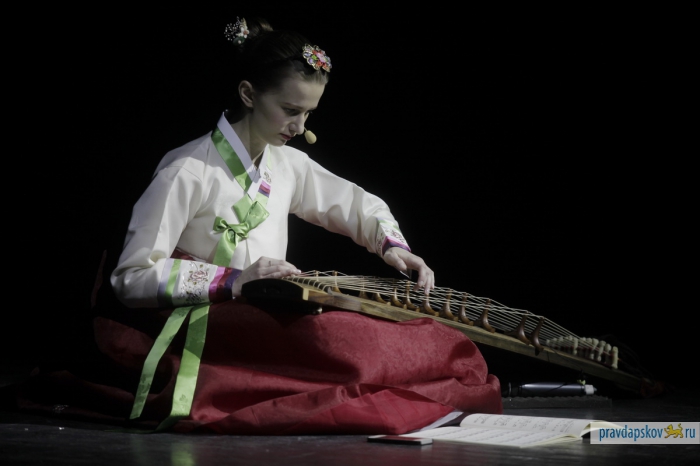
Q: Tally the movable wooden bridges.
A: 12